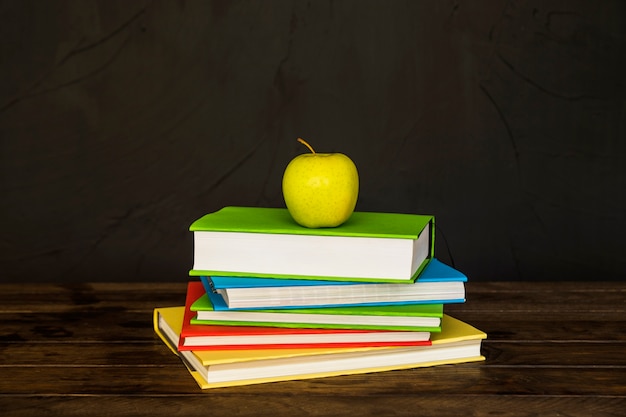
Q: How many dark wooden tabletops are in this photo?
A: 1